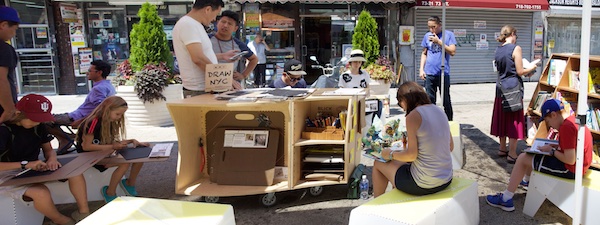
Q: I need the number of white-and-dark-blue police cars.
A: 0